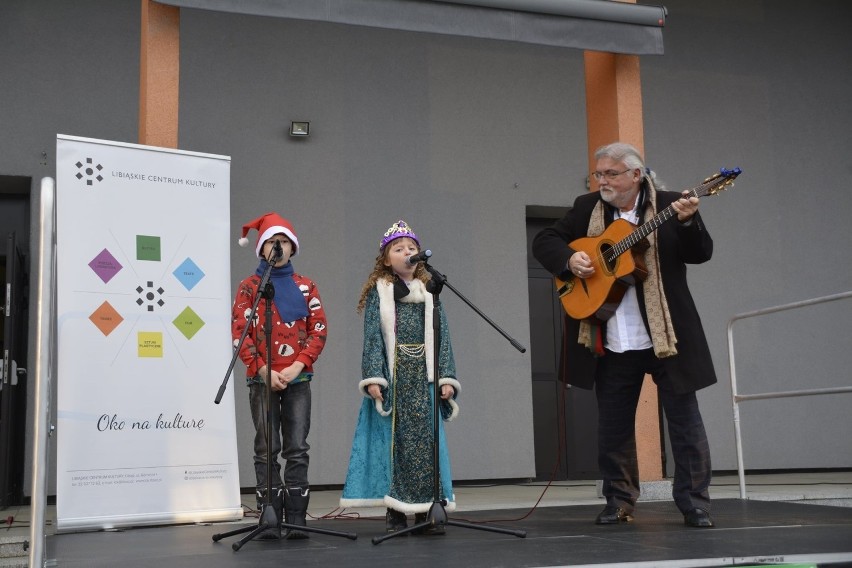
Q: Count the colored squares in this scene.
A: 6